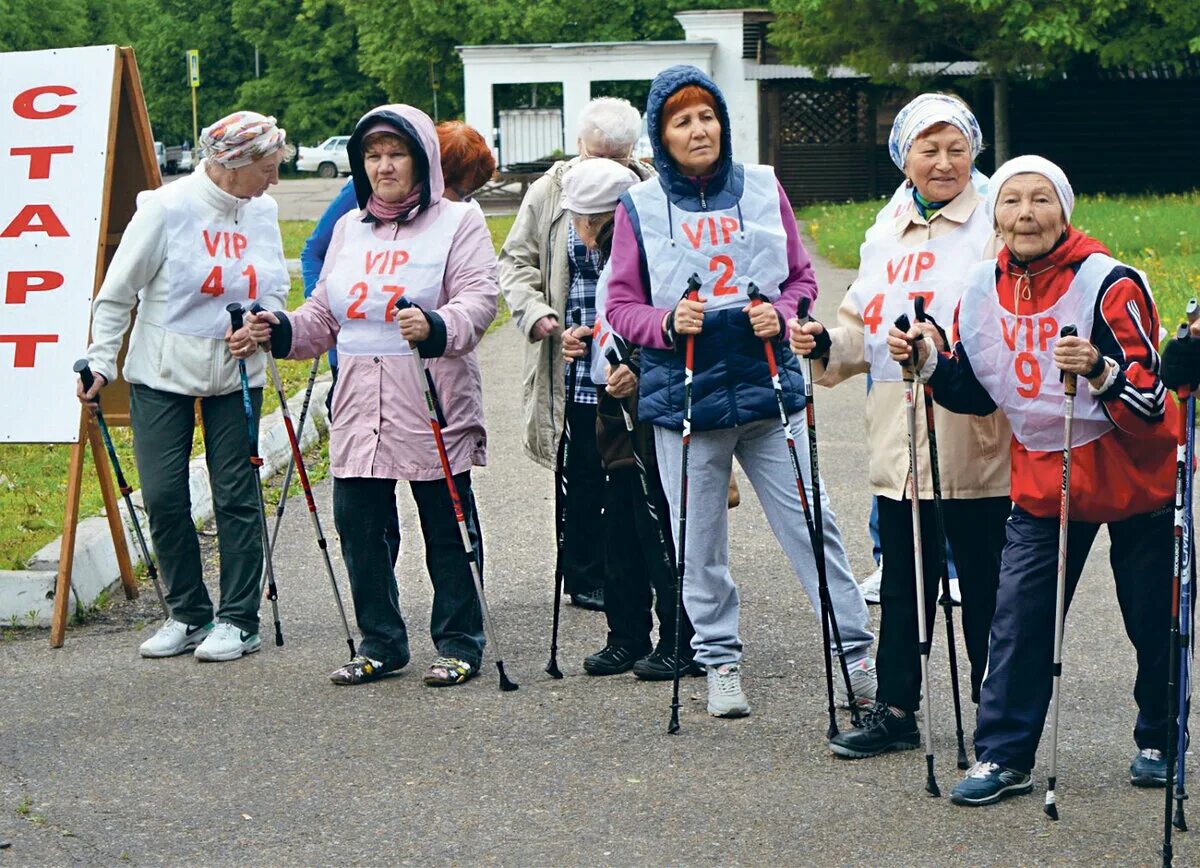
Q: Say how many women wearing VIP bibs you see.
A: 5